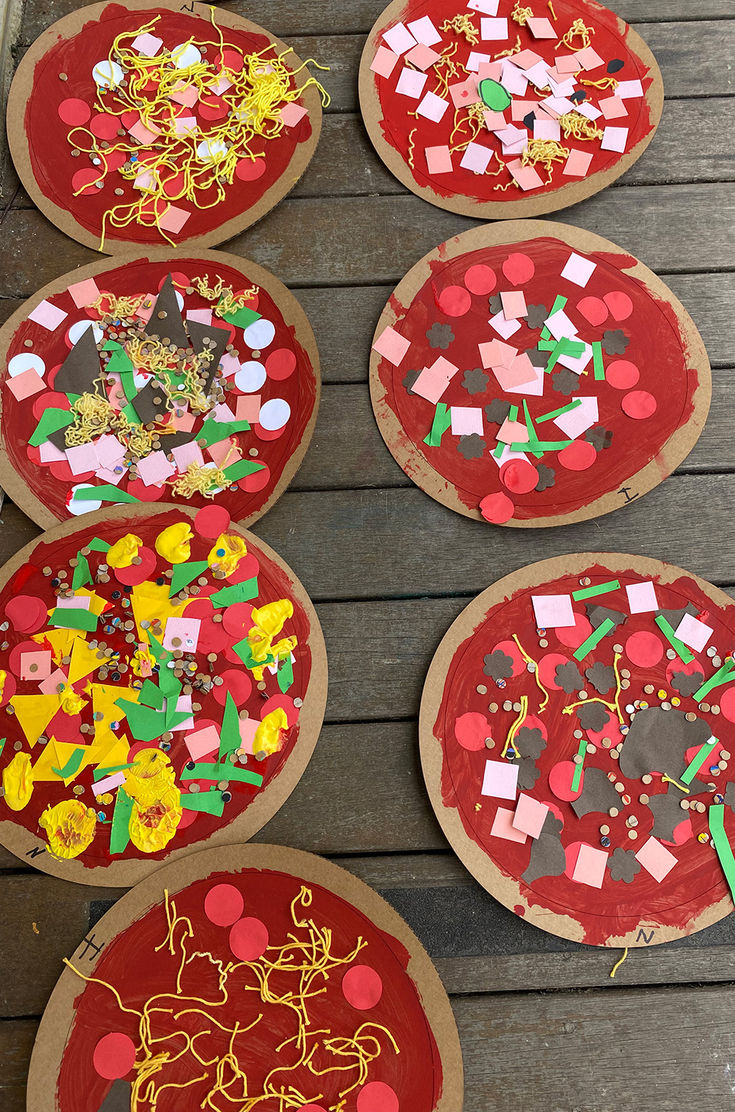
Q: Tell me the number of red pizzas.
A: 7